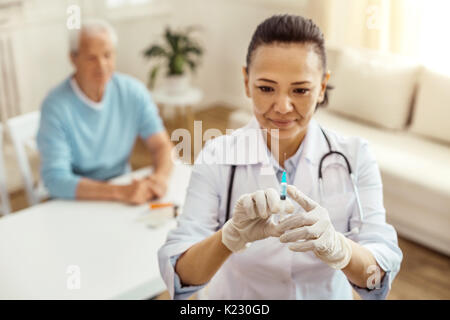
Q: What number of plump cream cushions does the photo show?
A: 2